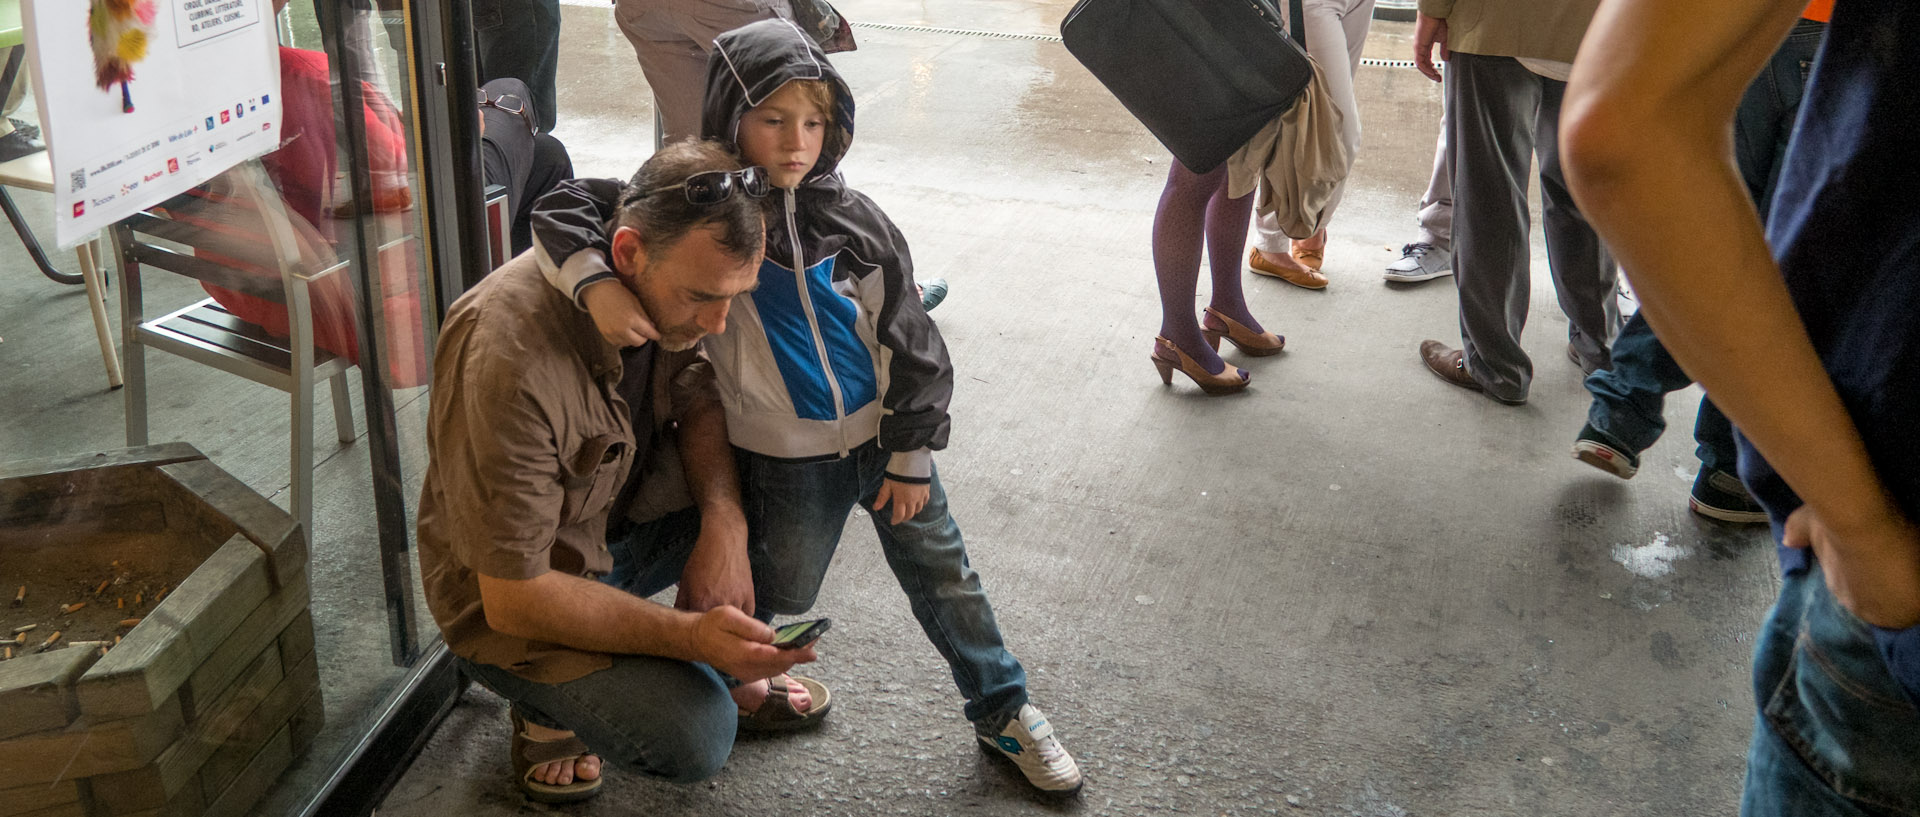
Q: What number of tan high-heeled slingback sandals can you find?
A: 2